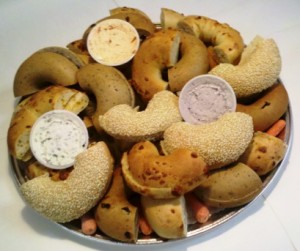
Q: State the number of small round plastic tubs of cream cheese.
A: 3